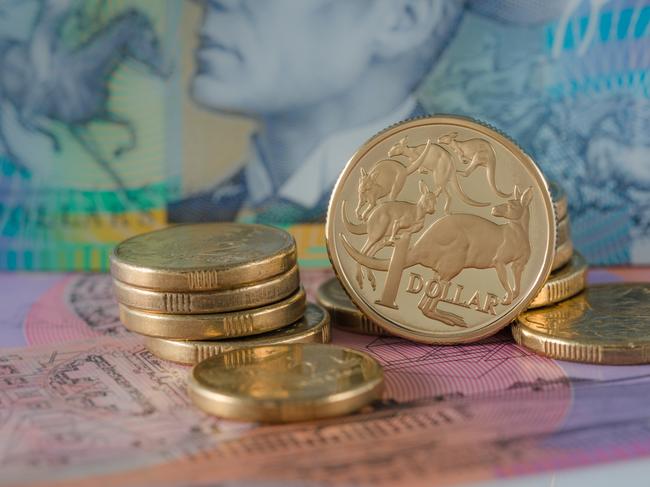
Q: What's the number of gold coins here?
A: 12